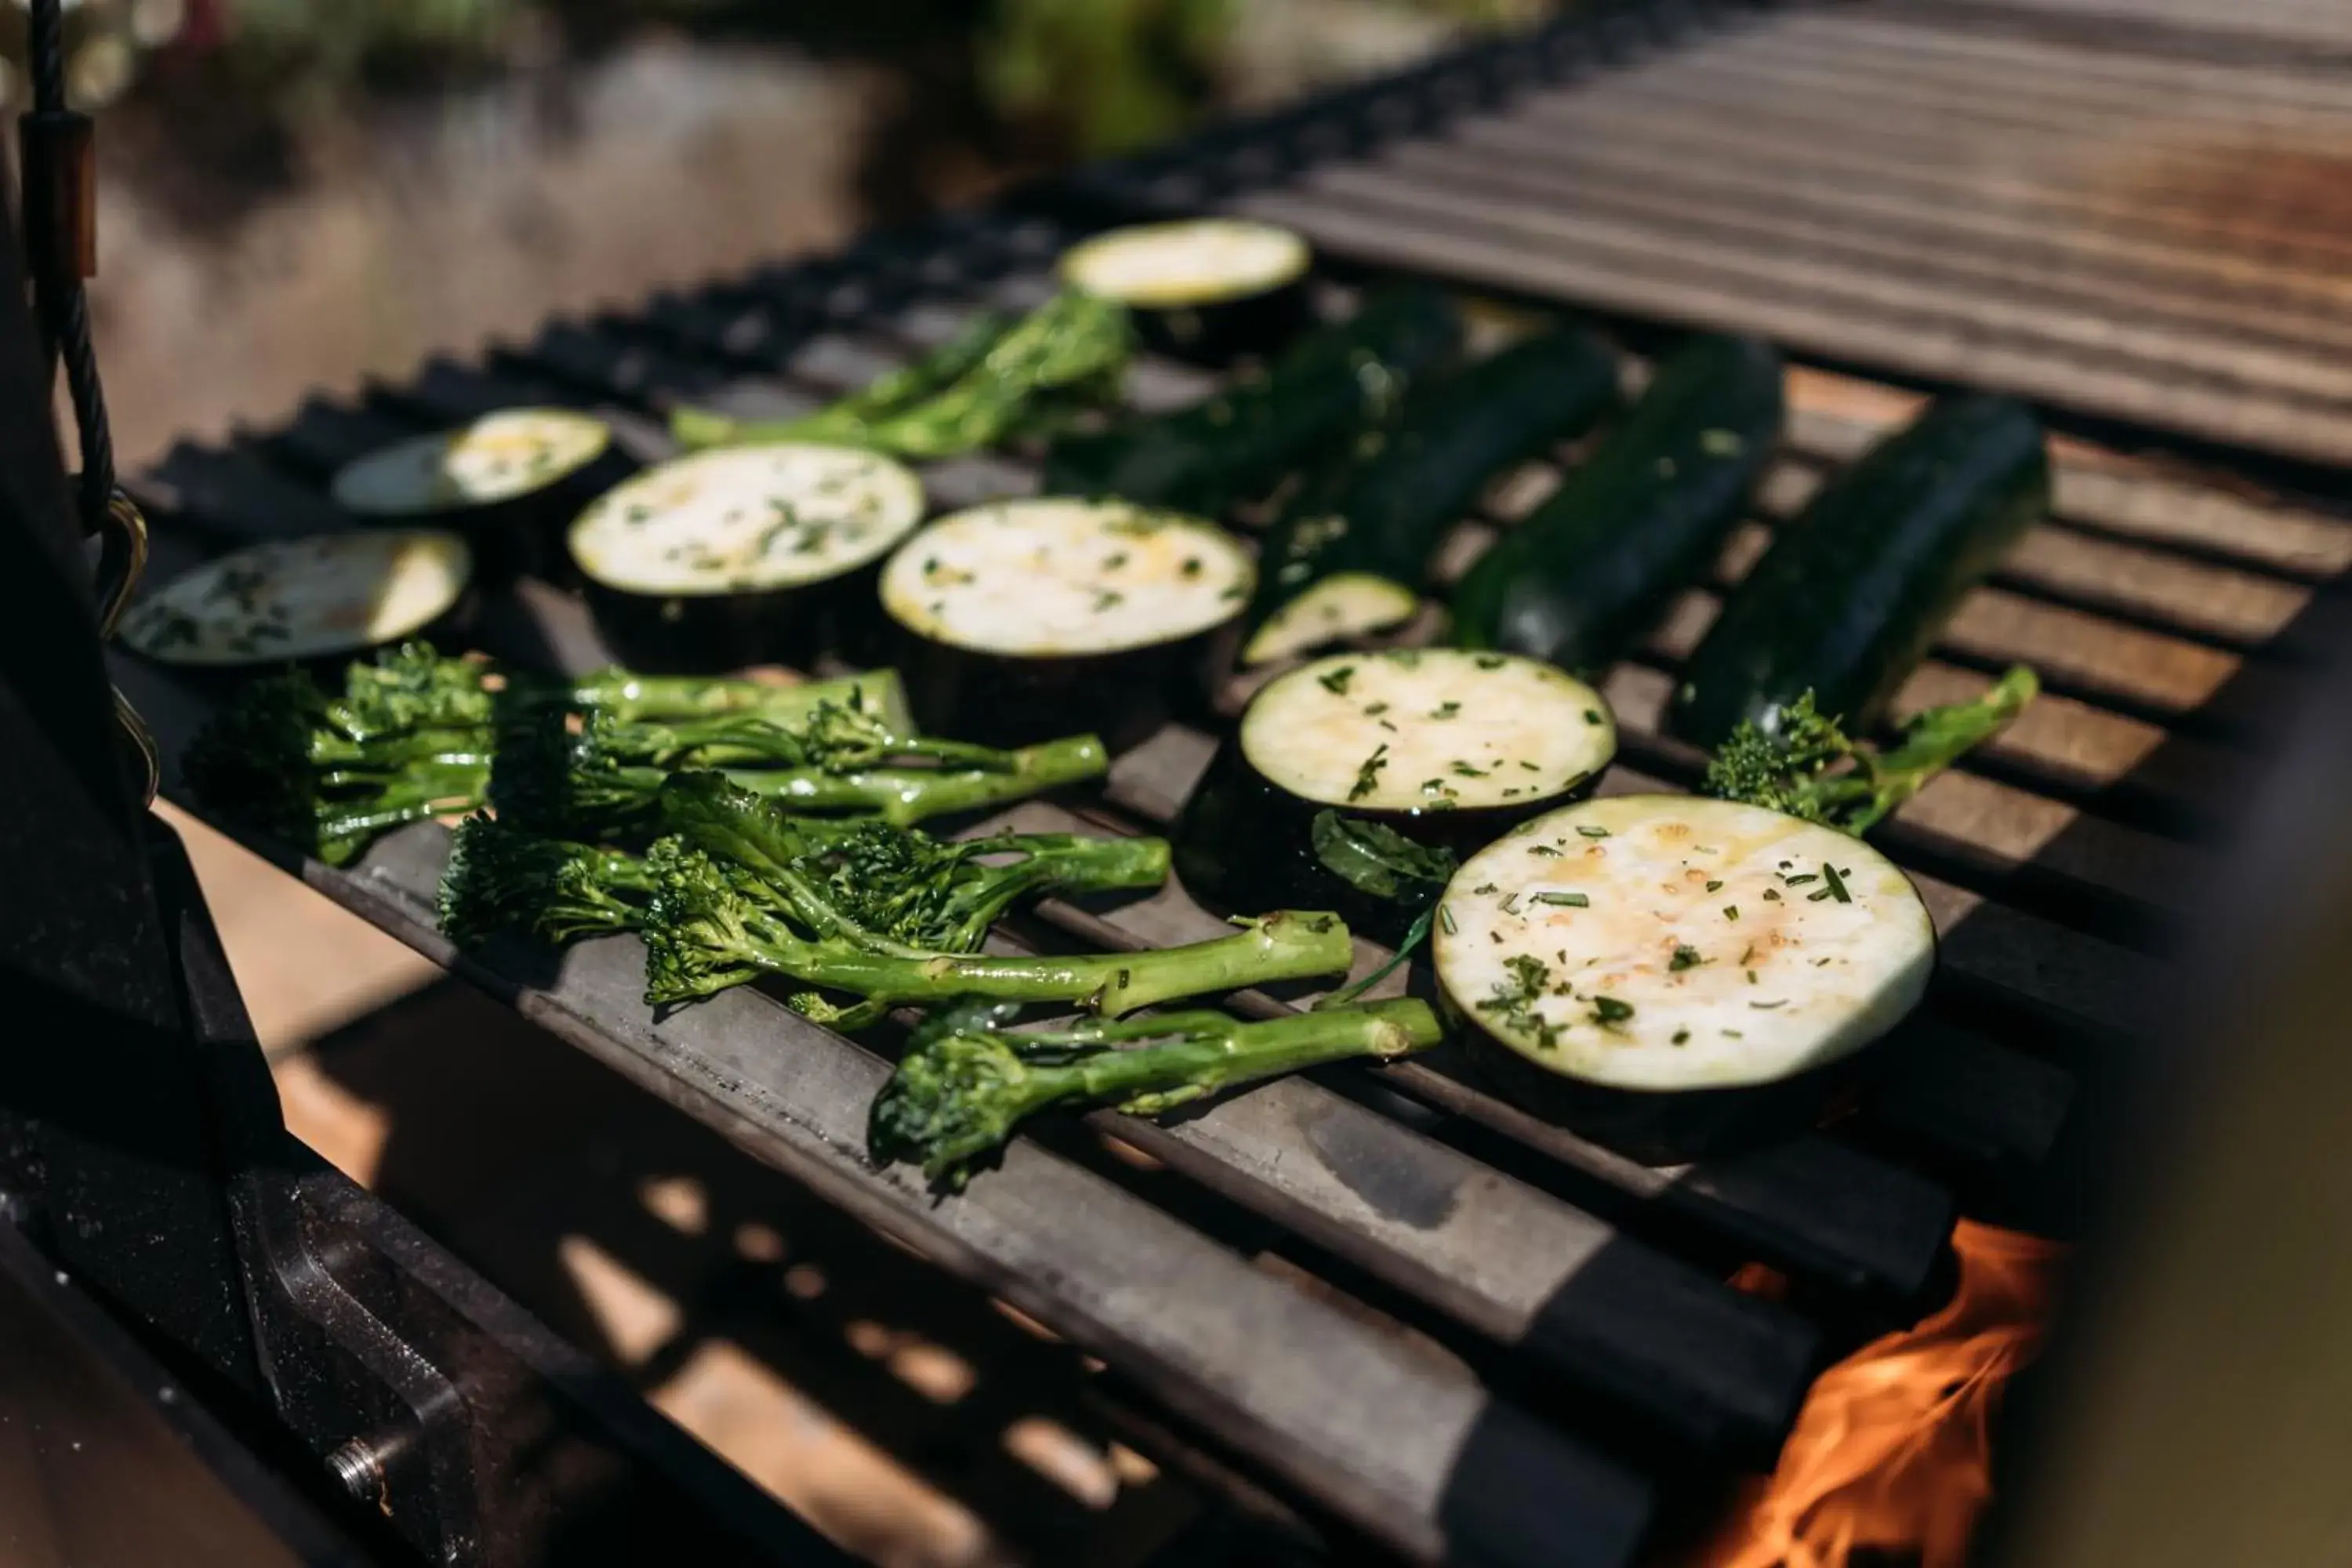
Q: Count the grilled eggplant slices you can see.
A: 7